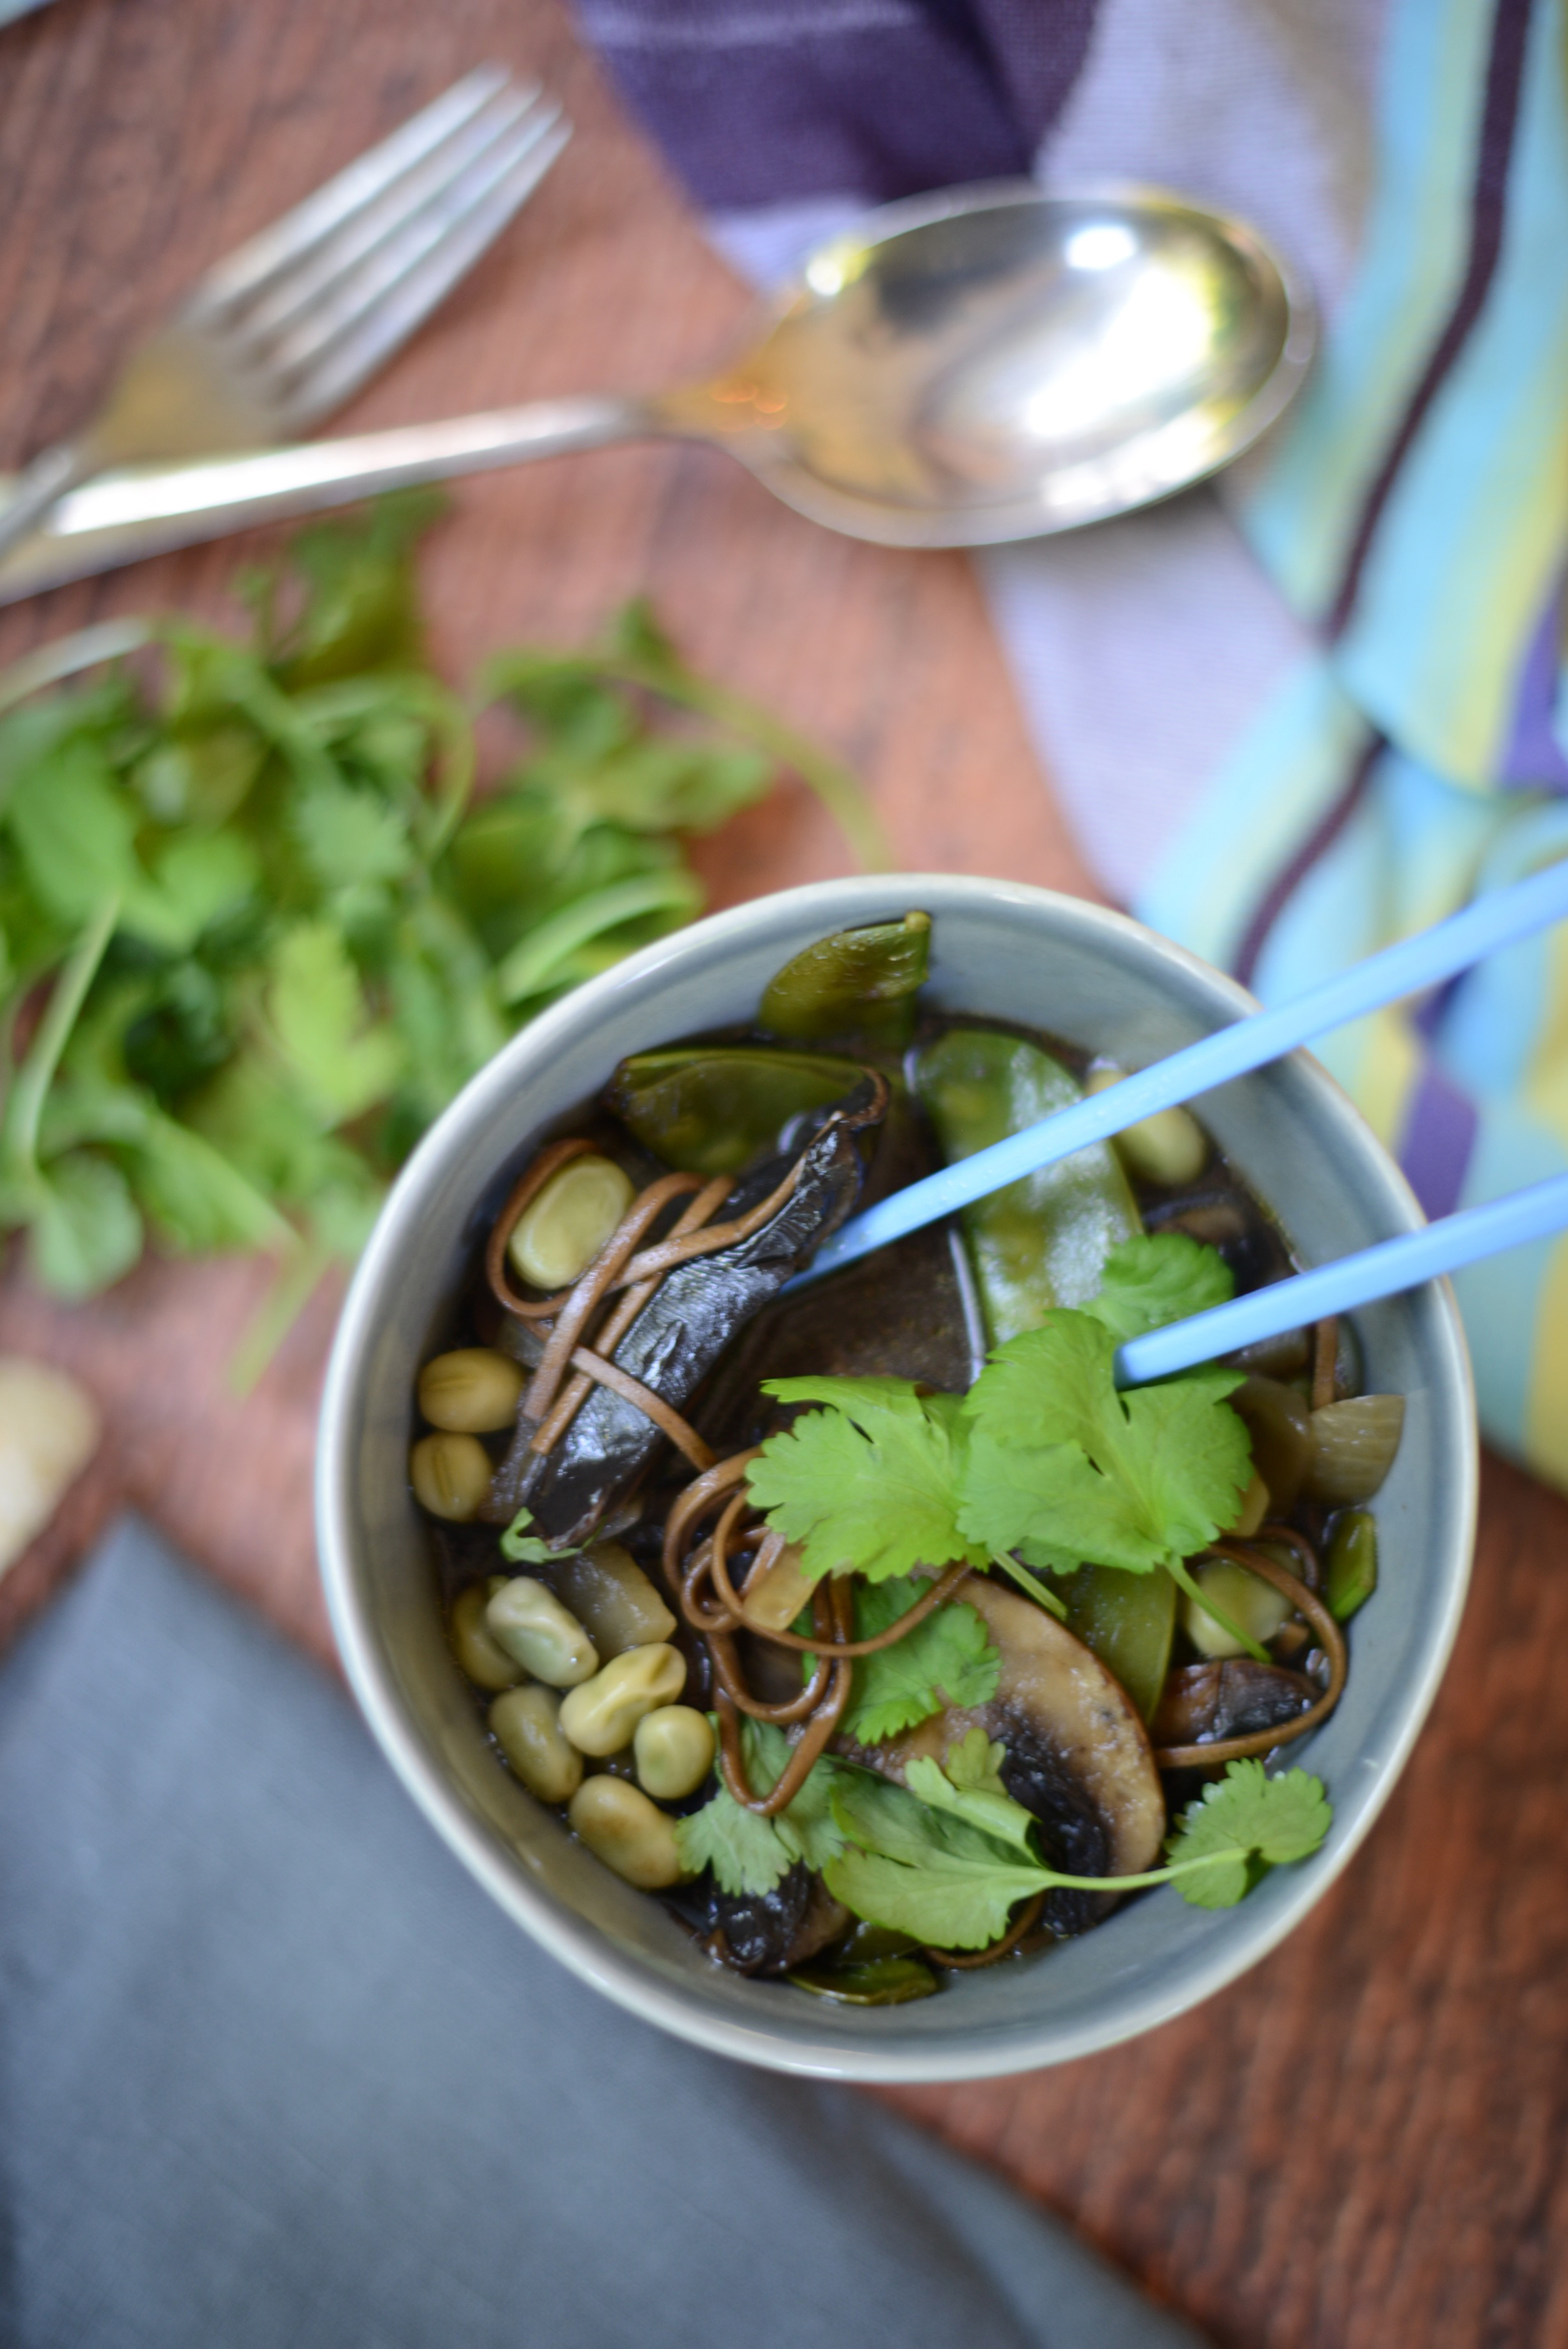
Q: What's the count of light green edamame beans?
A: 11